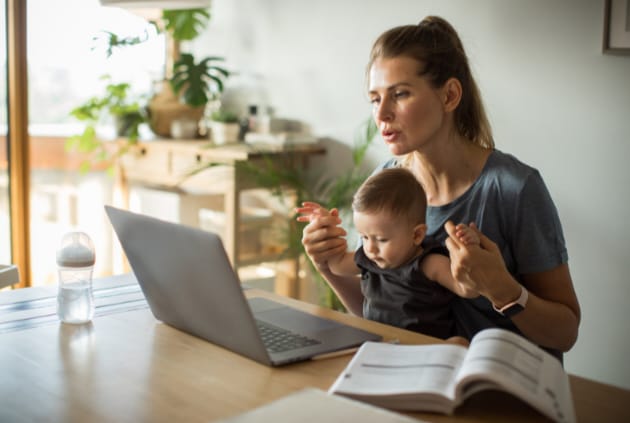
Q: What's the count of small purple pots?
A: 0